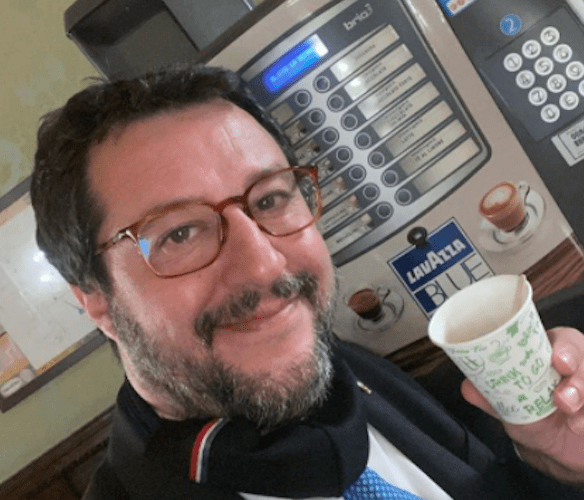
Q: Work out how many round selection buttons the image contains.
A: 14